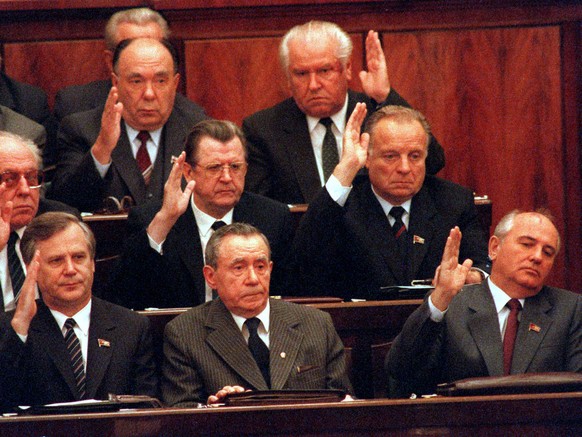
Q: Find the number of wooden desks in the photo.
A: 3